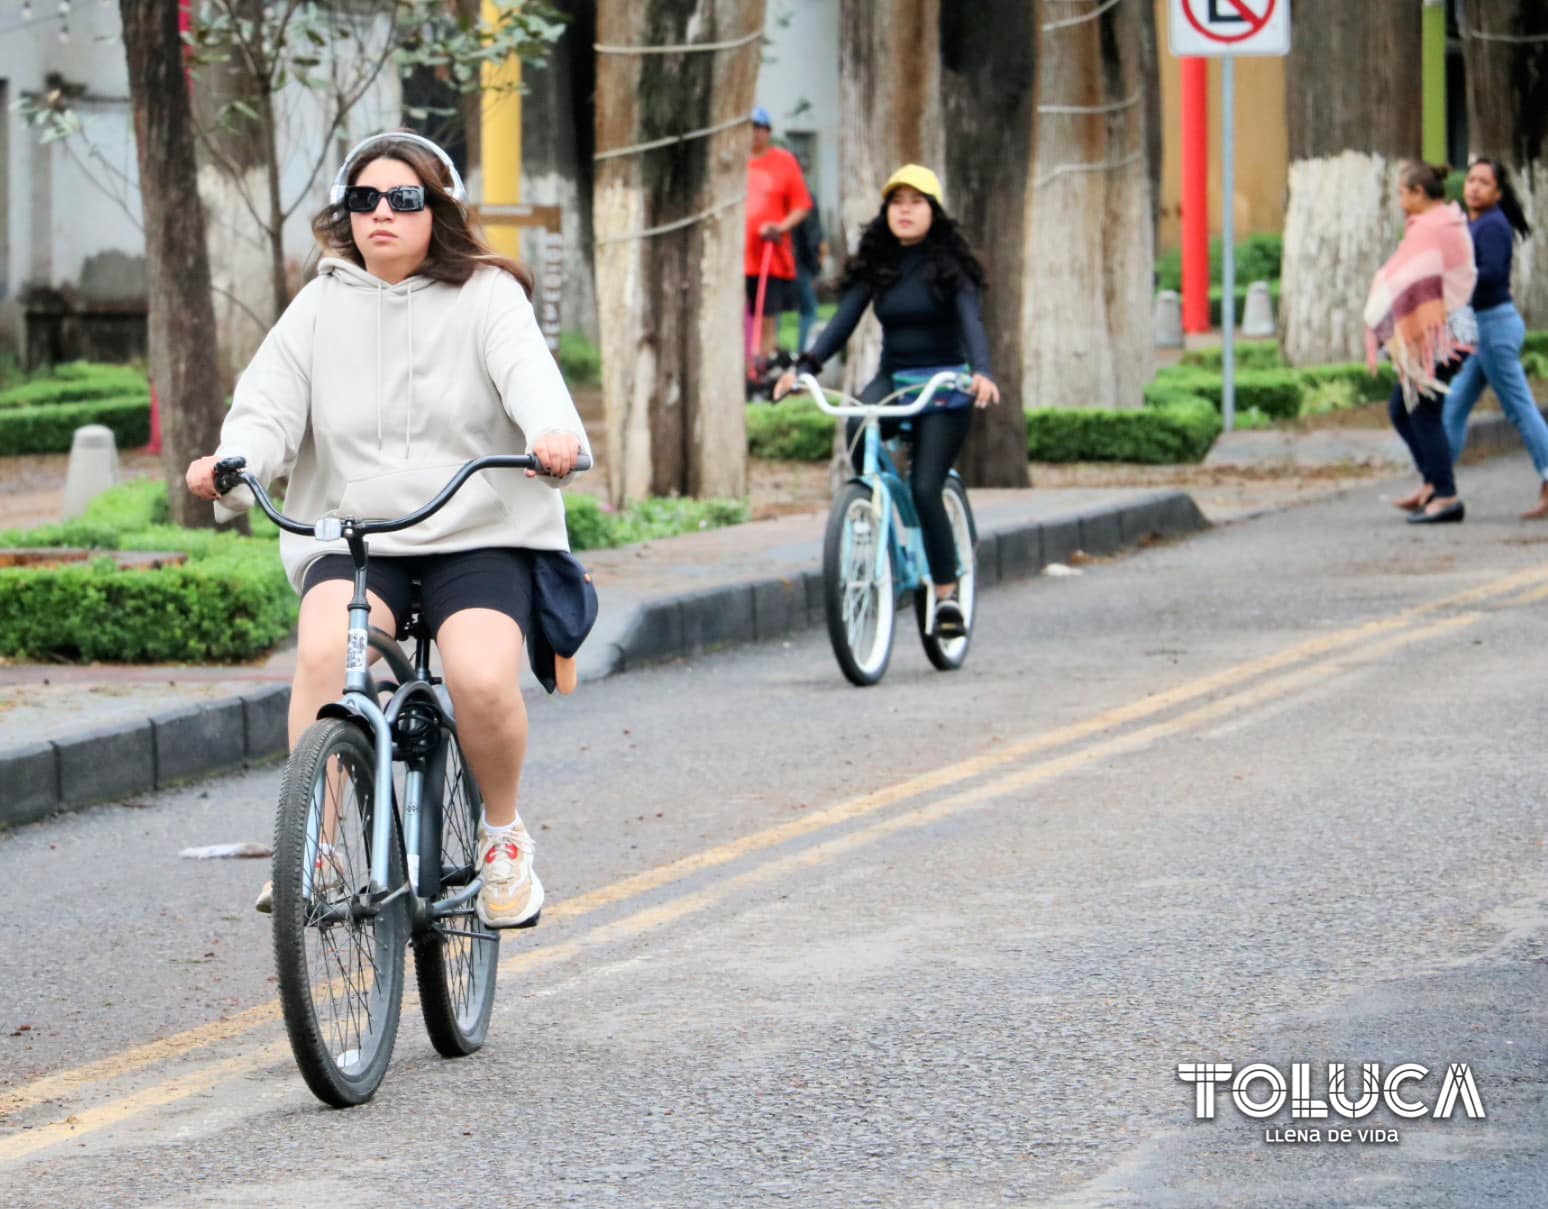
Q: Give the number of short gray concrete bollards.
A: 3